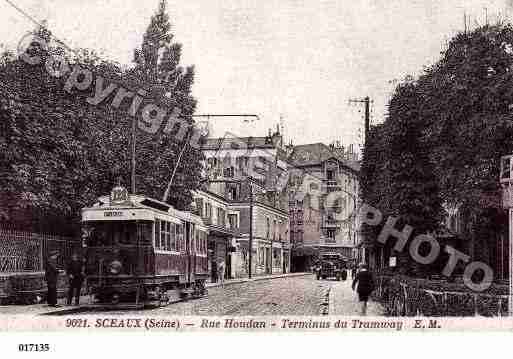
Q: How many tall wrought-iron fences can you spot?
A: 1